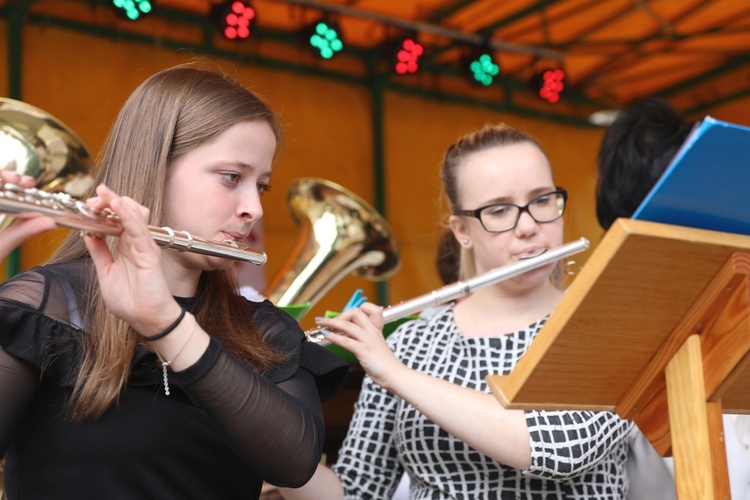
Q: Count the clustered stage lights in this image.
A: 6